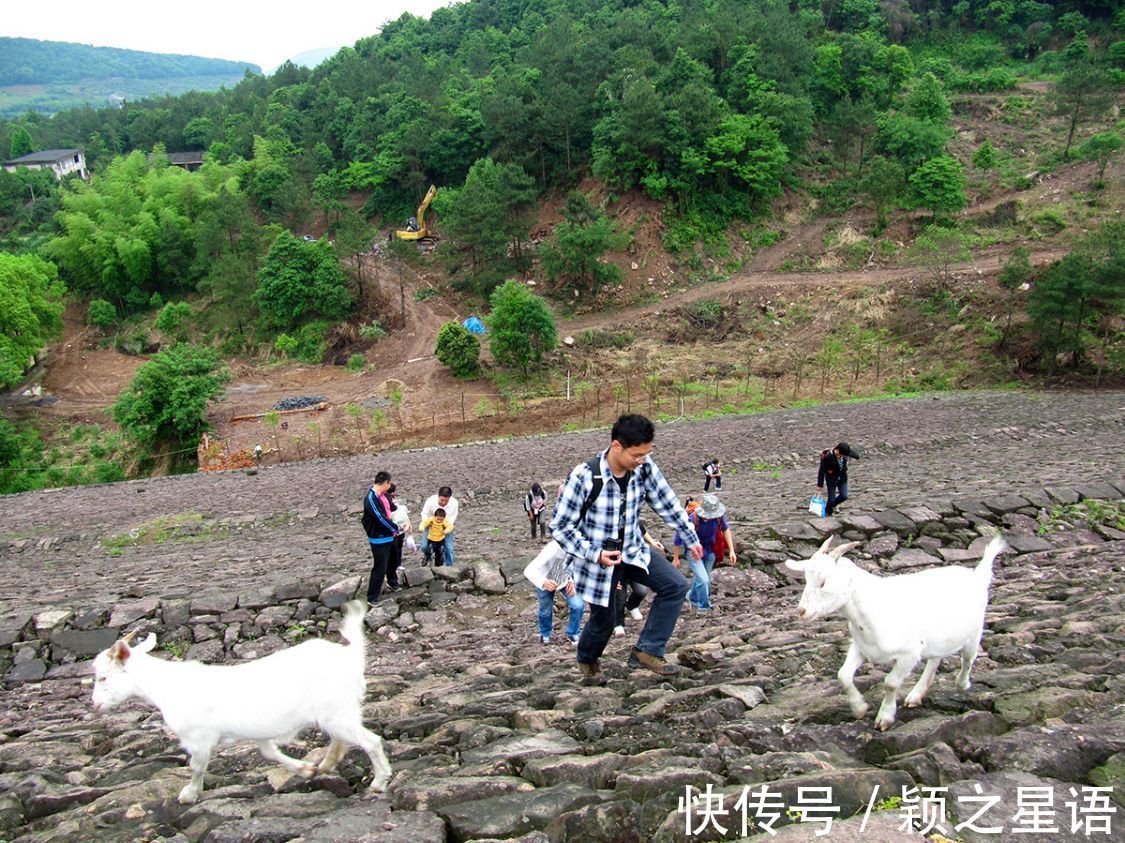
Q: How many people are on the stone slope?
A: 11